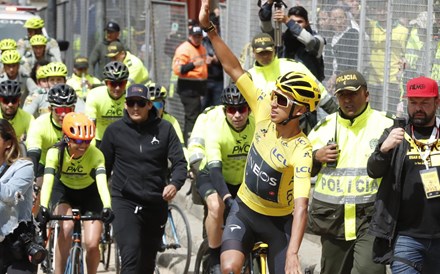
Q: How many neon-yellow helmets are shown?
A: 6